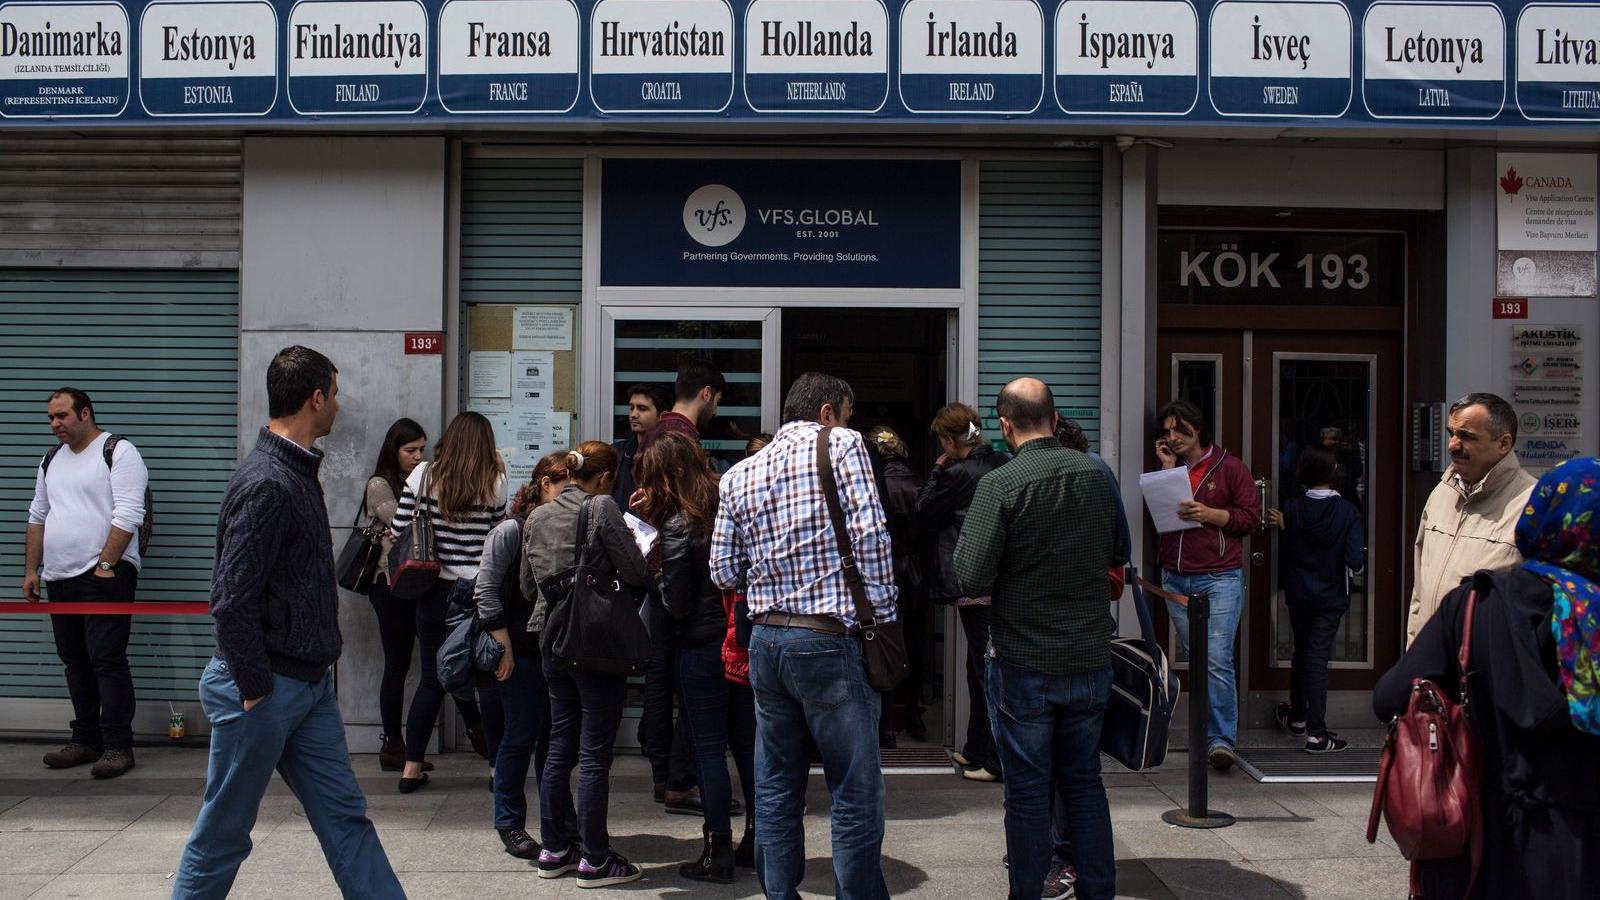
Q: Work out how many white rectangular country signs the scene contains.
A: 11